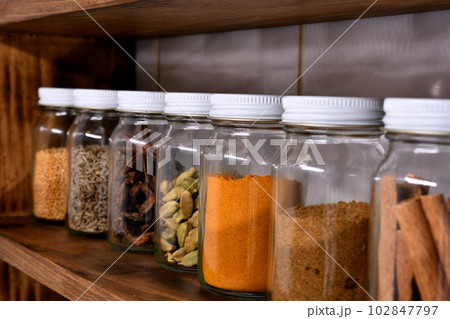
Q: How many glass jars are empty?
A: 0